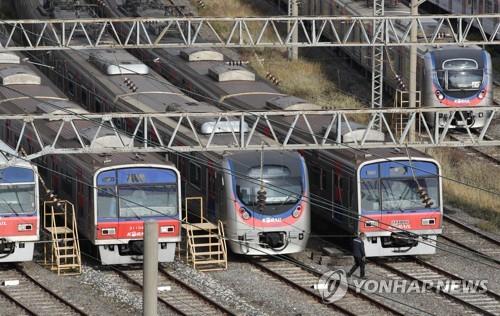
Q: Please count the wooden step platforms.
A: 2